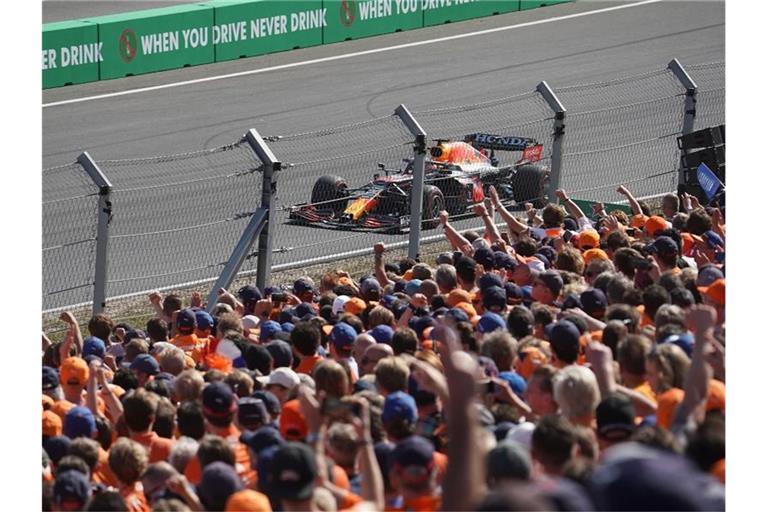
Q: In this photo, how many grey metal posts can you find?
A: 5